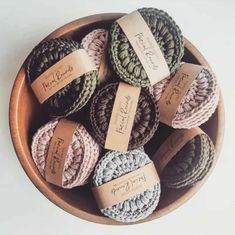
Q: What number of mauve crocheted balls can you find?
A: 3